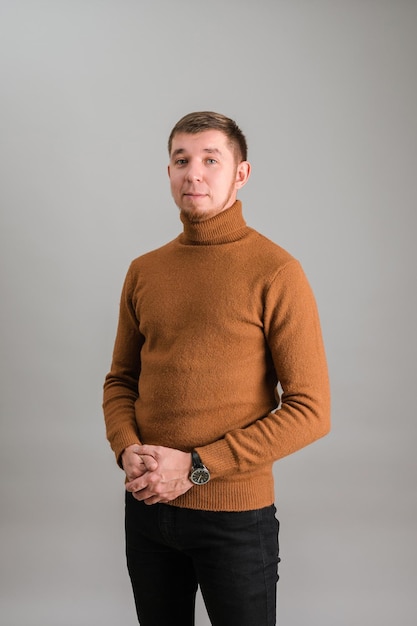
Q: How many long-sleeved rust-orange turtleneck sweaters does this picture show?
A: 1